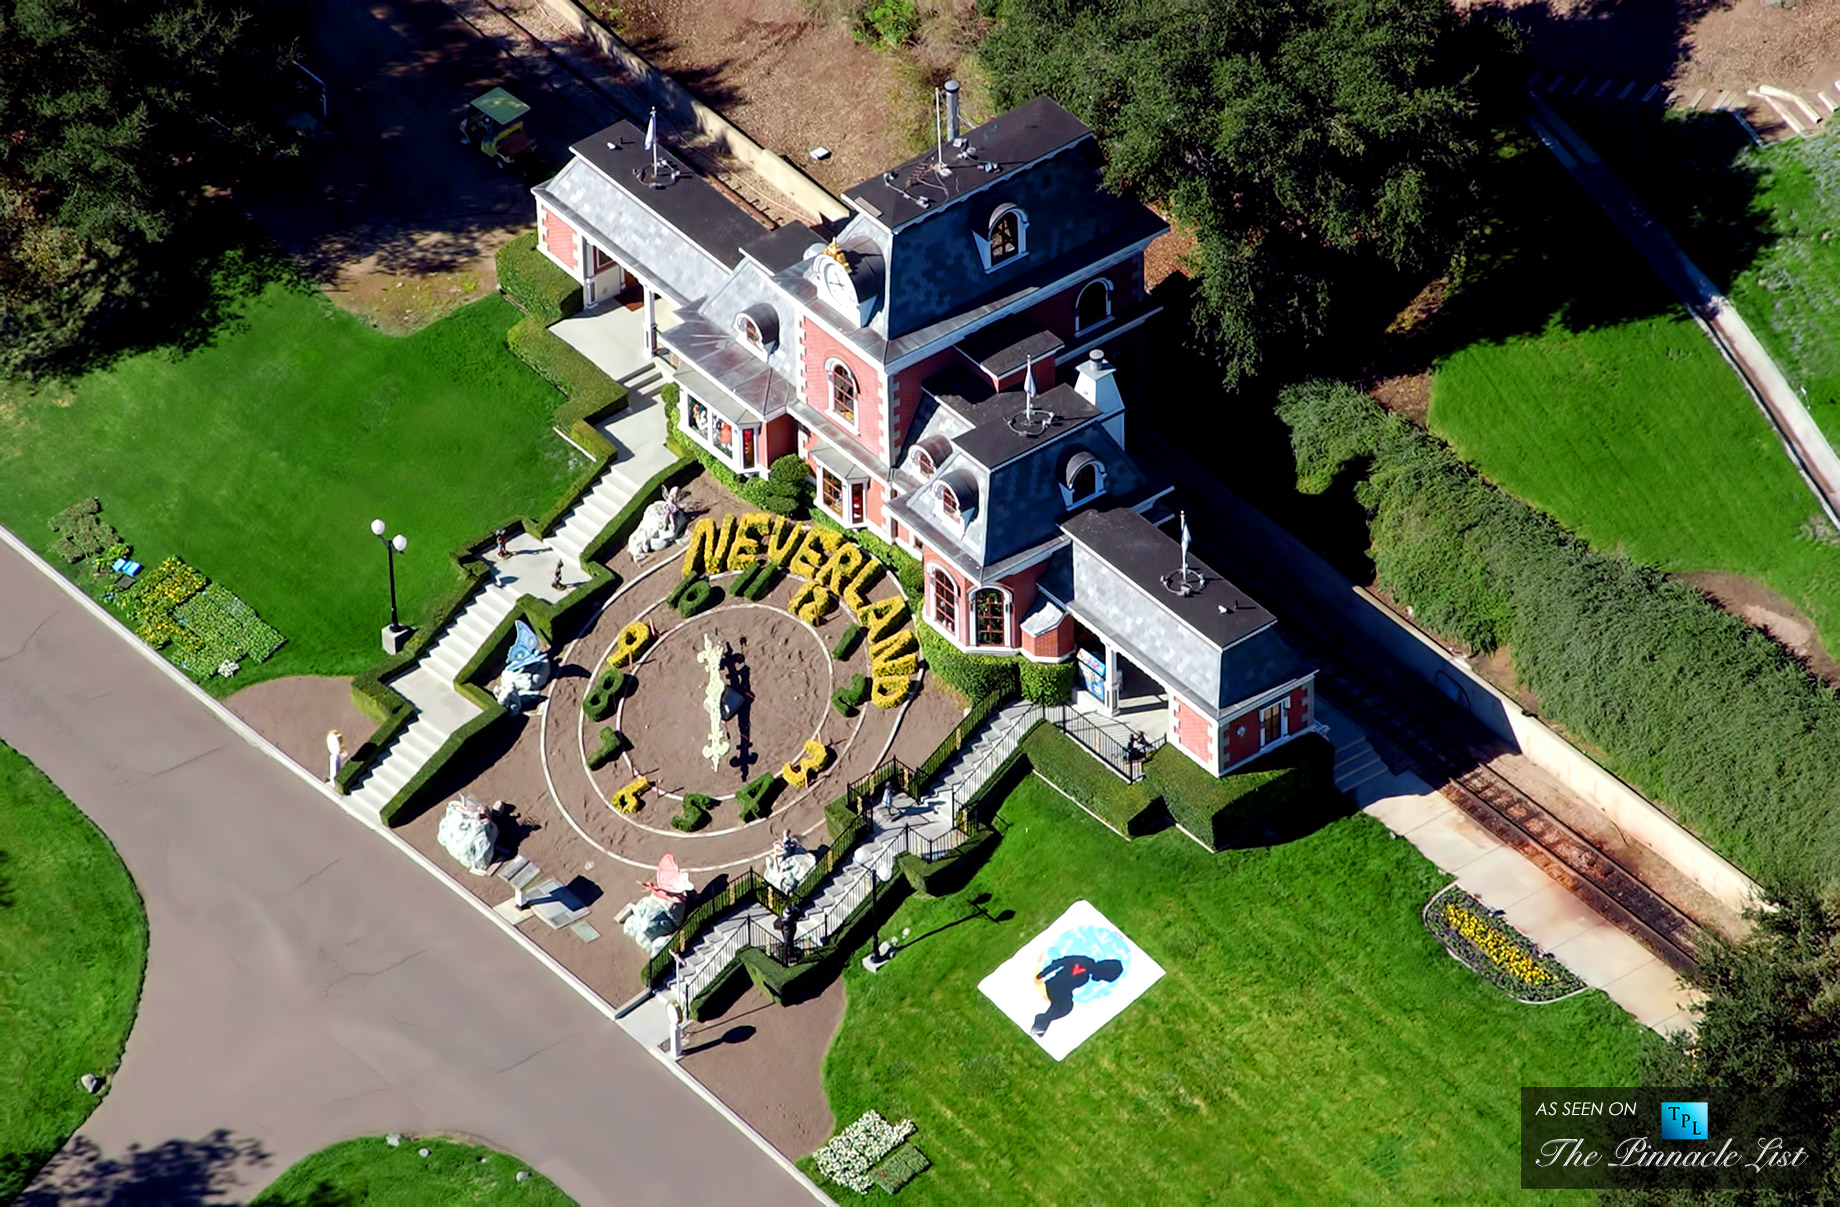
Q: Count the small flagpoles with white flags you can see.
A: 3